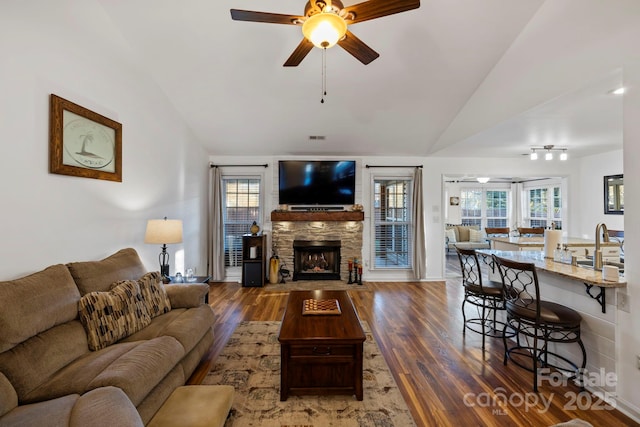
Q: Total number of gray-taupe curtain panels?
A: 2